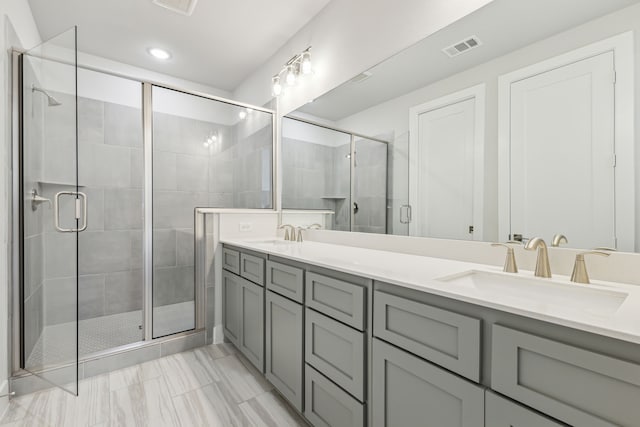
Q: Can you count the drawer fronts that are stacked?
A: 3